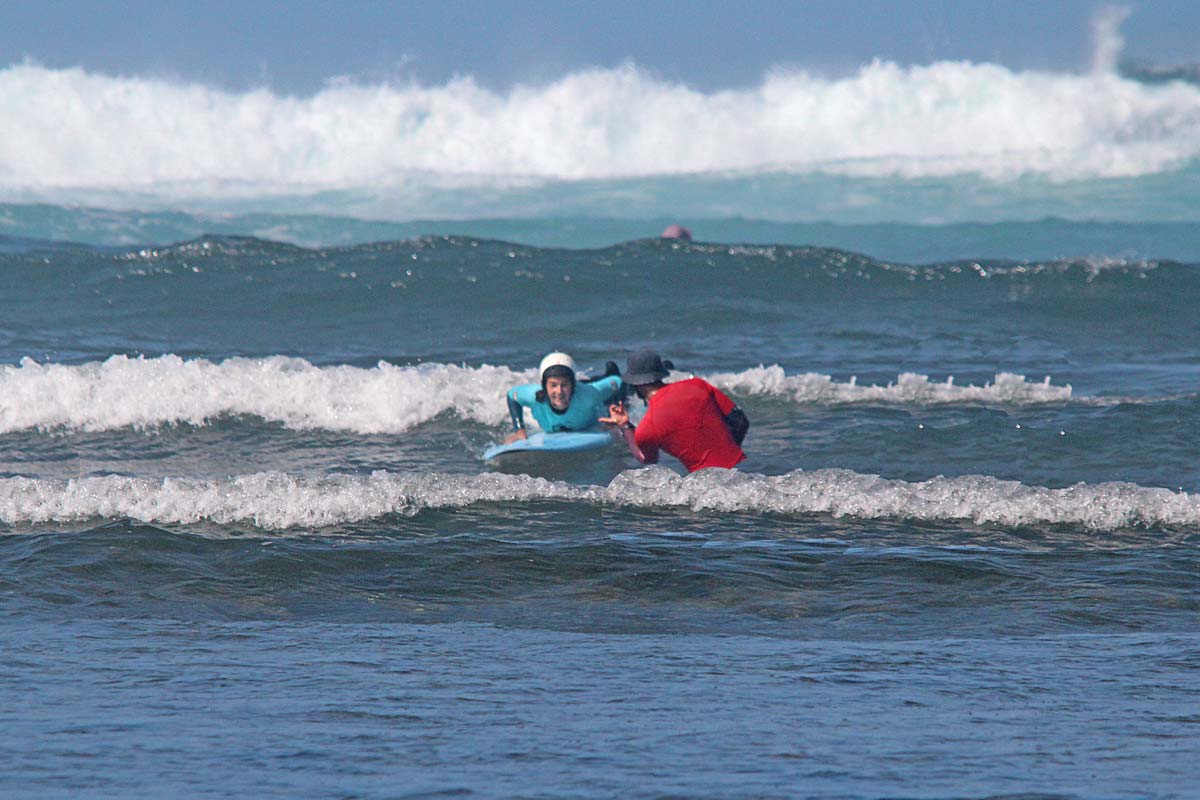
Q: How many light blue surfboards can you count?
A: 1